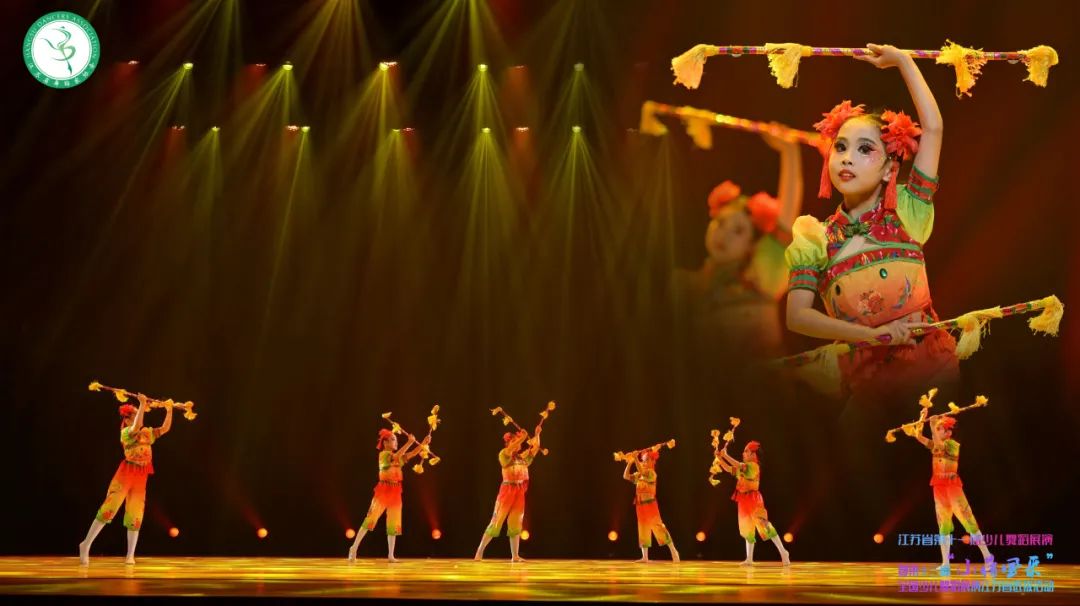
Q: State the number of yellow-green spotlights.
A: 10